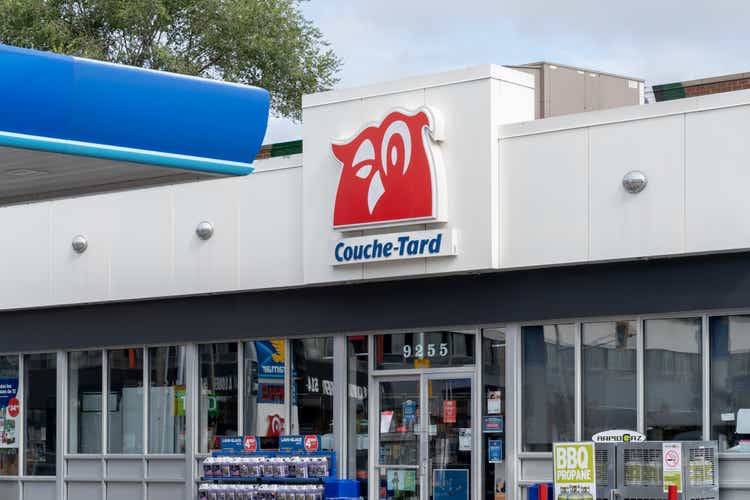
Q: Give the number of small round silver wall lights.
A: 3